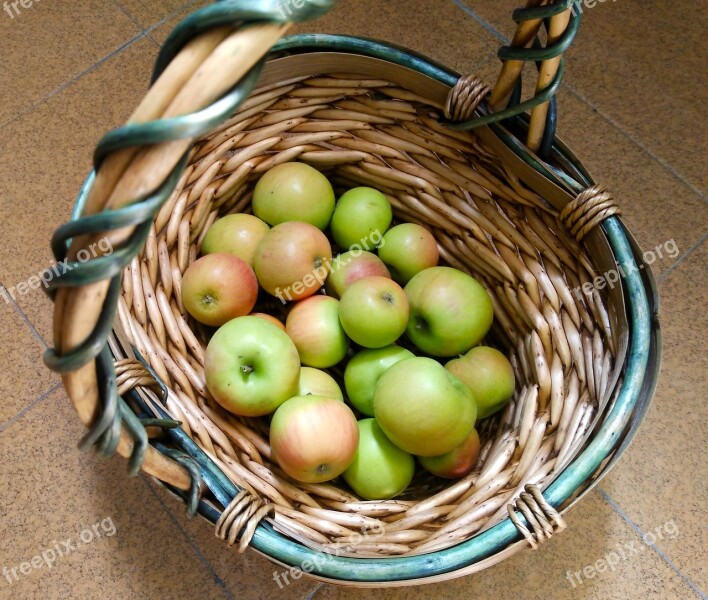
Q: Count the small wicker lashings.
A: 5